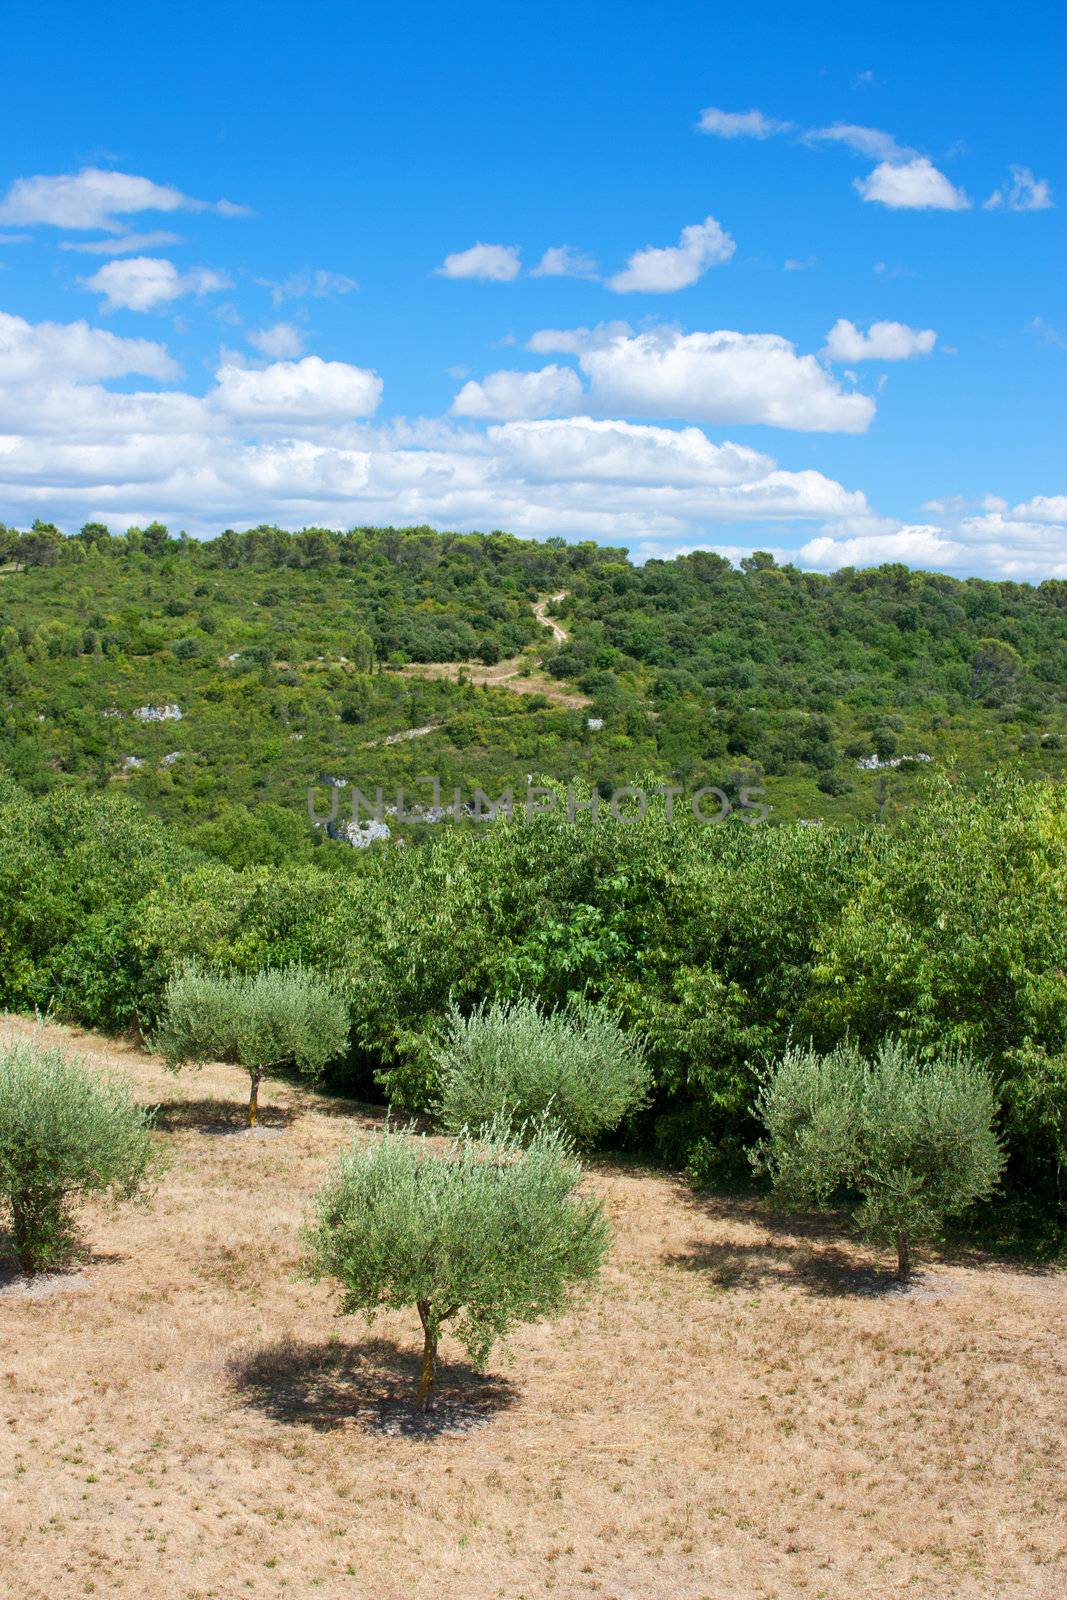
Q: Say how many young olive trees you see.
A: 5